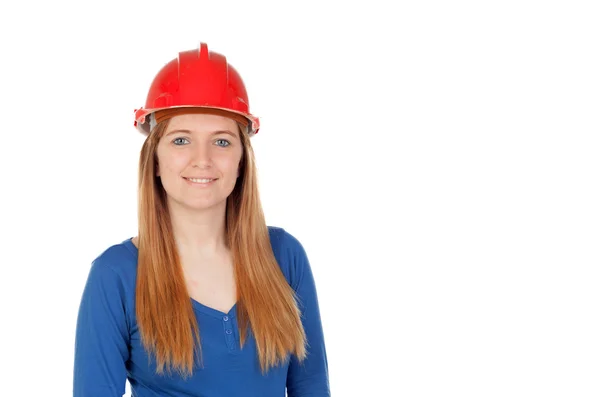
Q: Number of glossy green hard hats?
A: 0